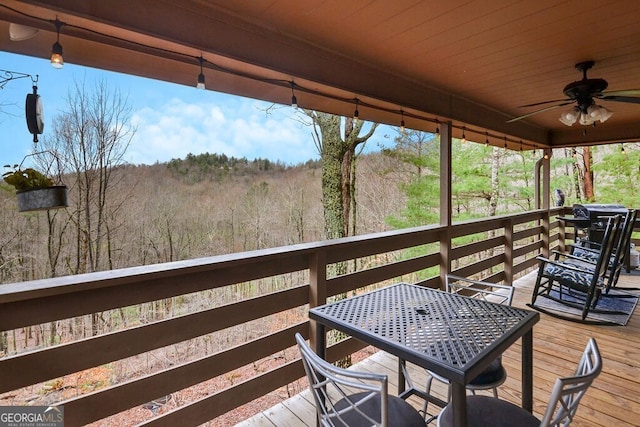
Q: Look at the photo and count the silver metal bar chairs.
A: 3